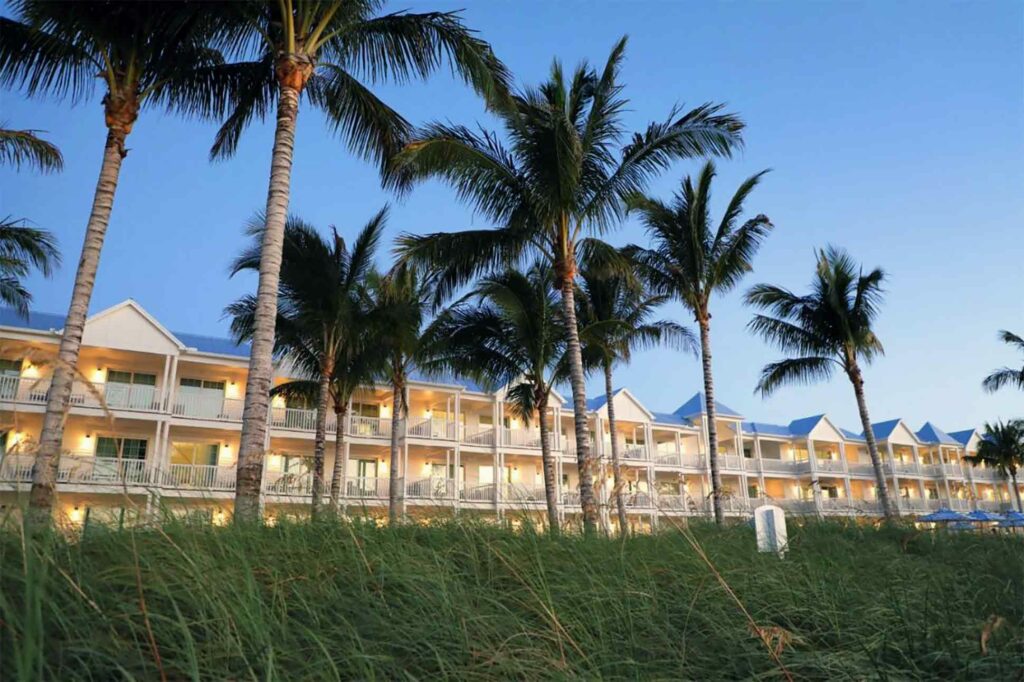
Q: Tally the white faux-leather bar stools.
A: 0